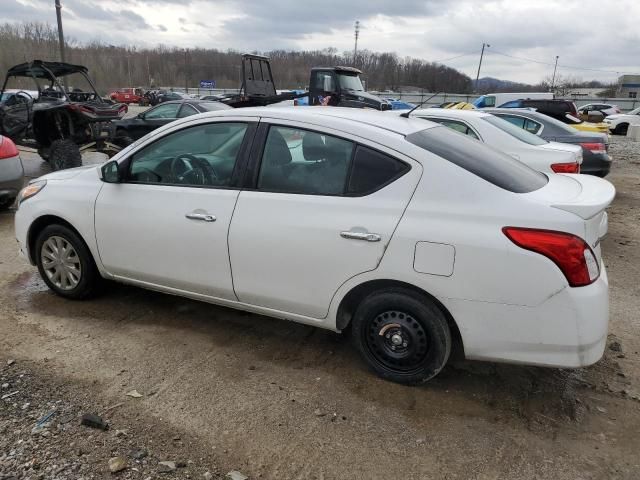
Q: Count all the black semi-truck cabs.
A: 1